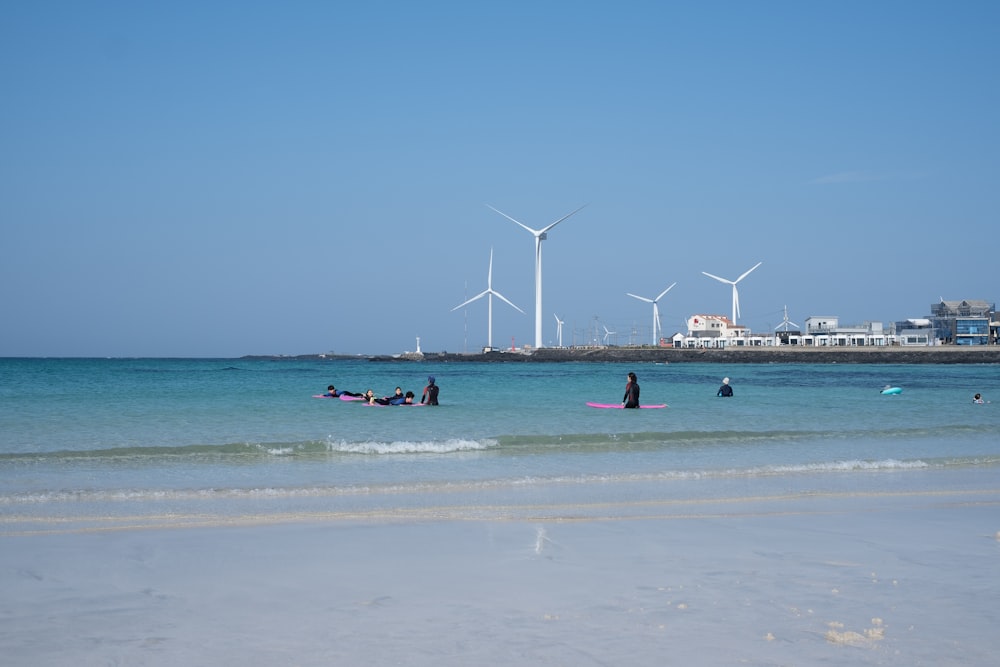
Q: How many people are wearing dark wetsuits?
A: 7